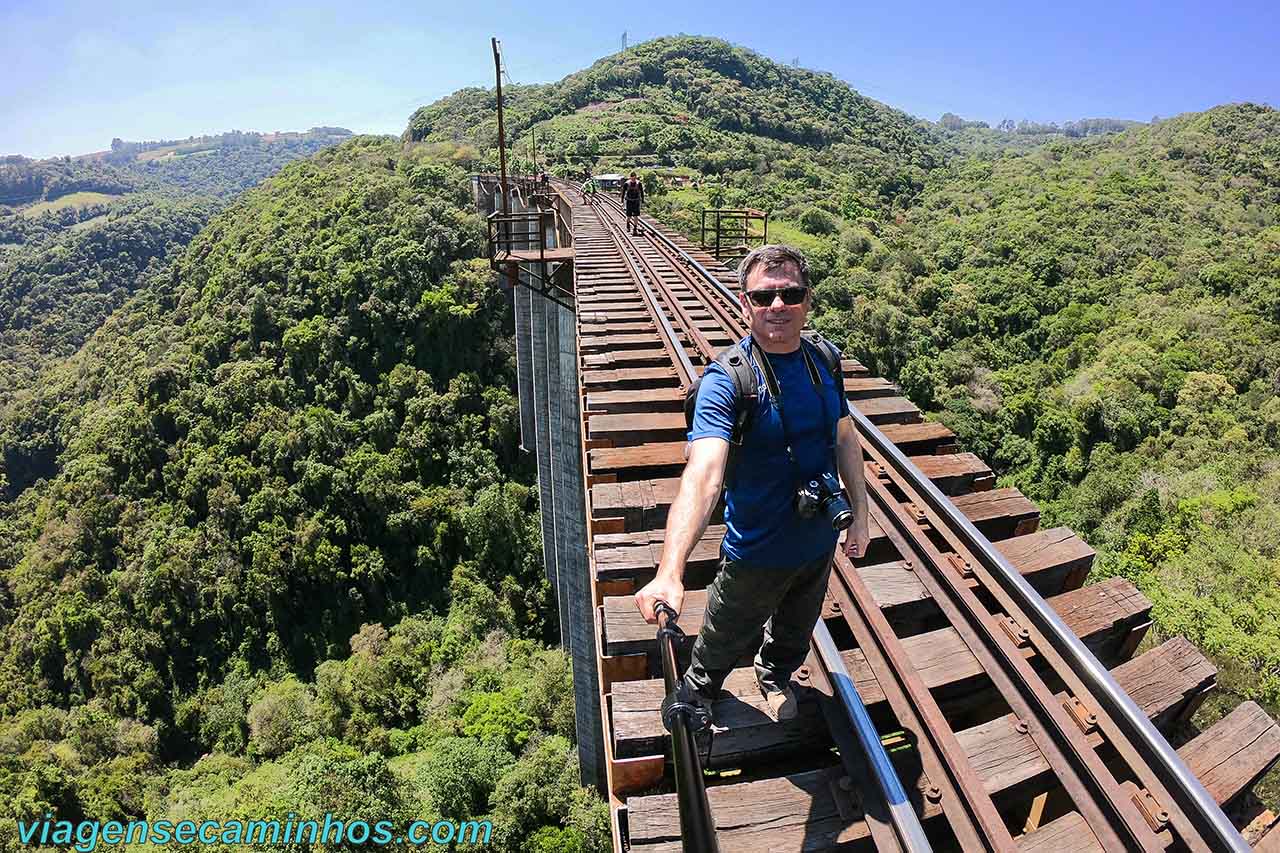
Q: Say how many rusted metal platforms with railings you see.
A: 2